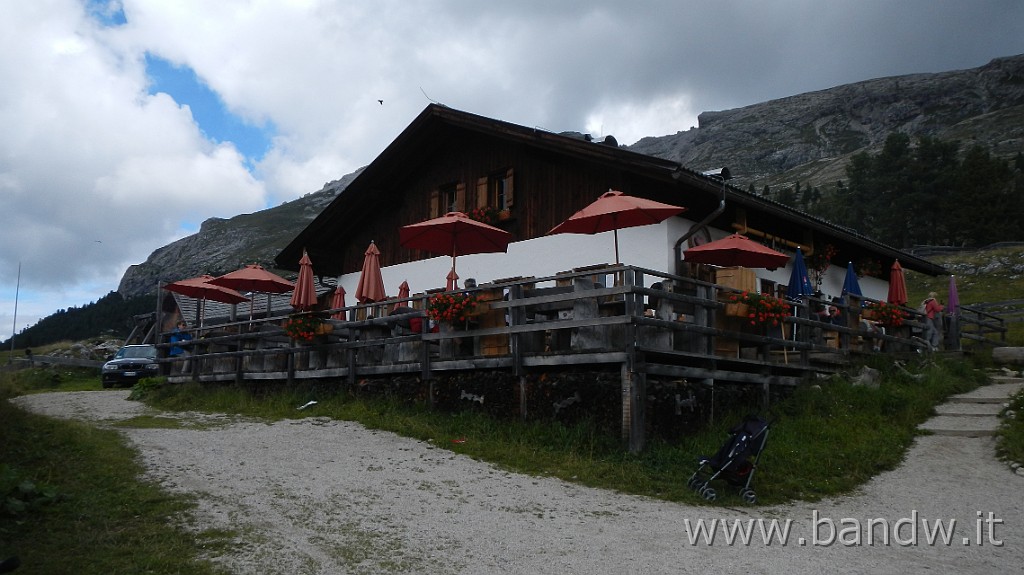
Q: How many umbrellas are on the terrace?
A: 14